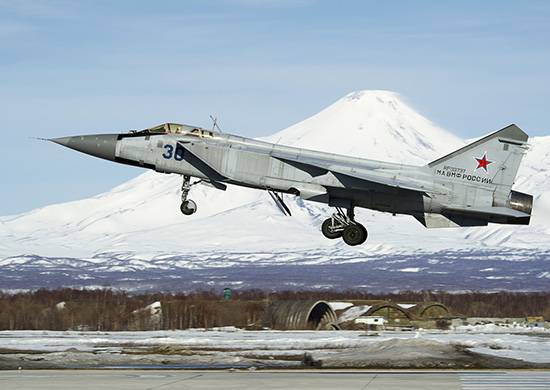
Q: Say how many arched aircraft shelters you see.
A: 3